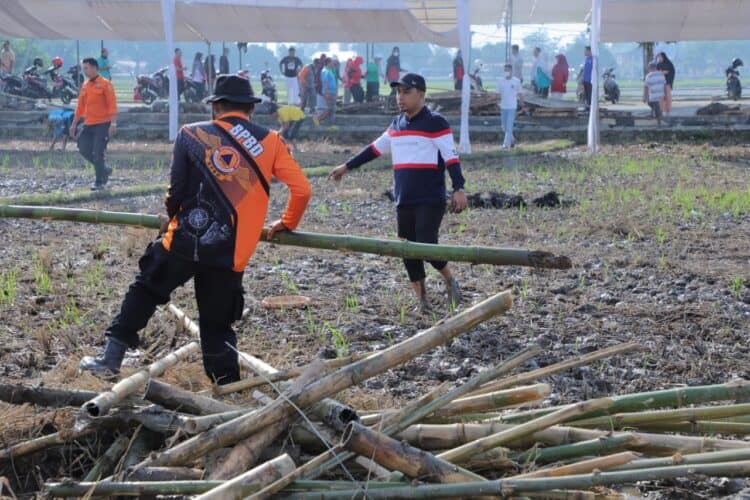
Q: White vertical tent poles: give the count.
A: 3